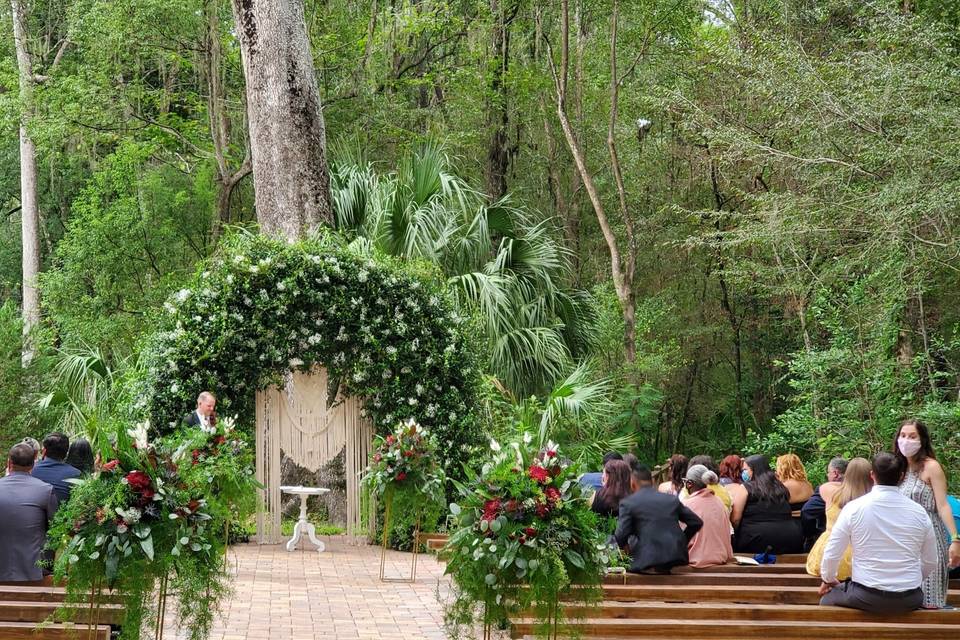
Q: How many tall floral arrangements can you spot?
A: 4